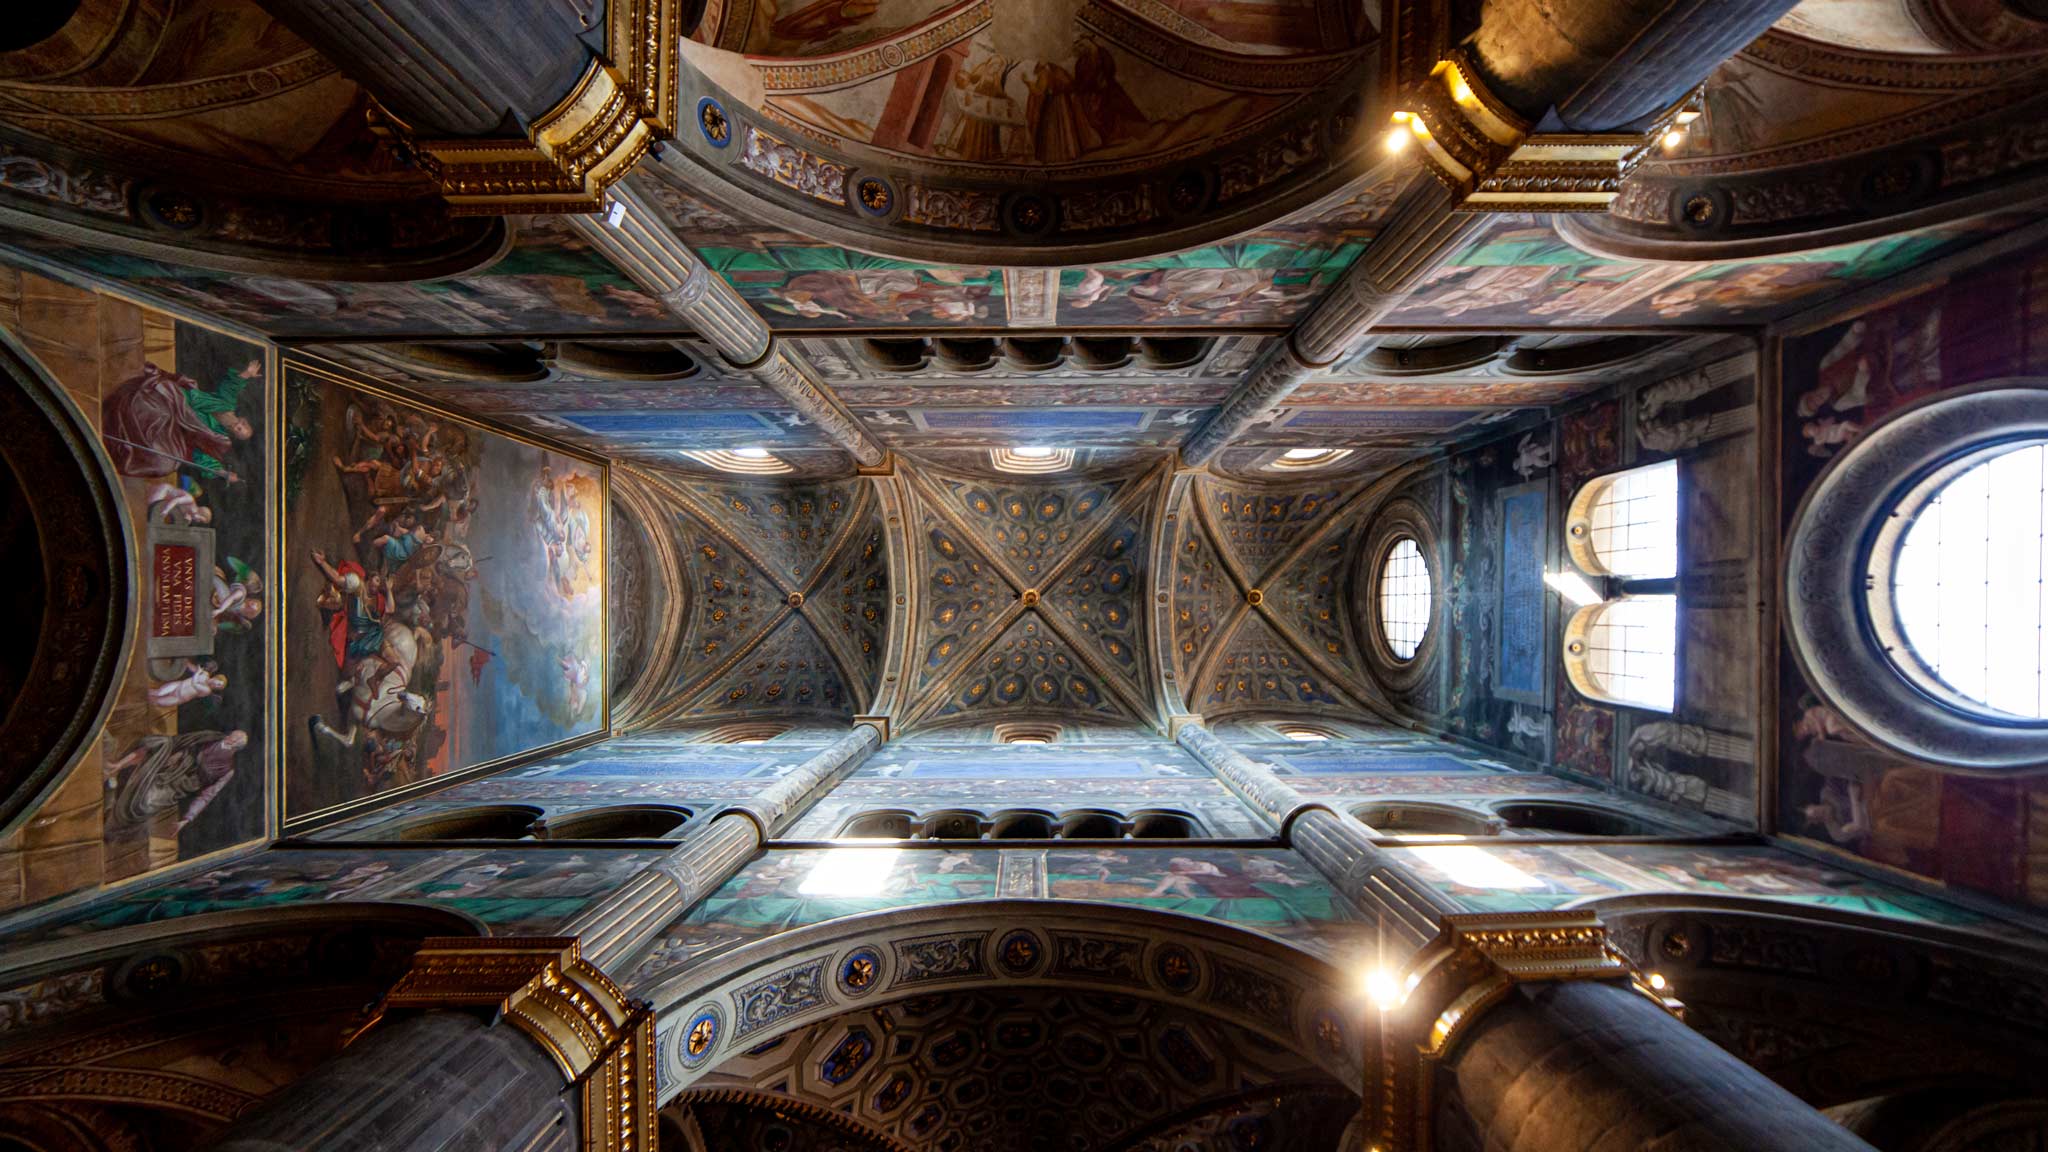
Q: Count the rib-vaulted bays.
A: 3